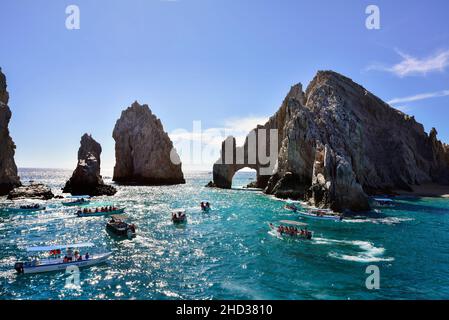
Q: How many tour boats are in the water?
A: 11